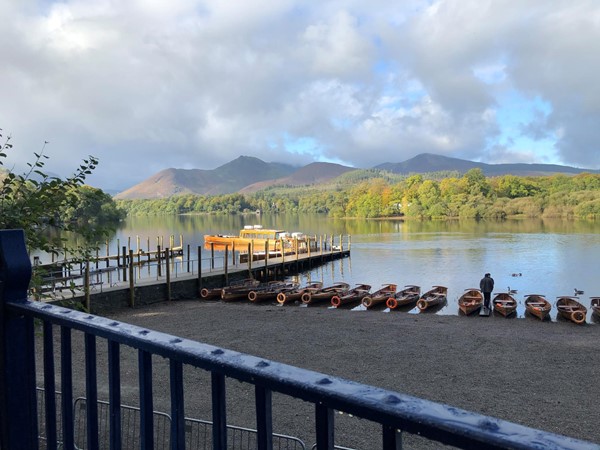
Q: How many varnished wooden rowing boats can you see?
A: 14